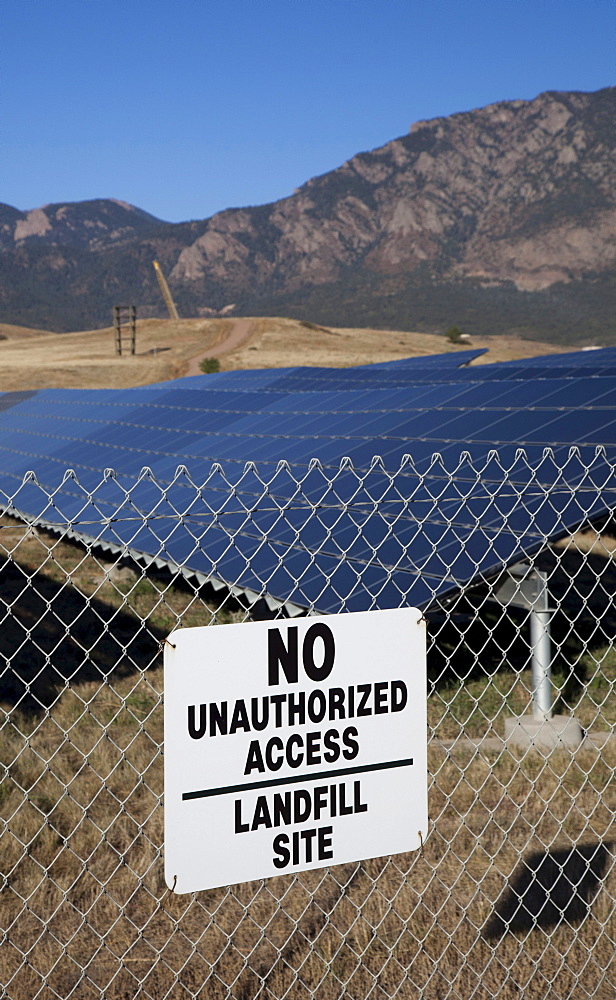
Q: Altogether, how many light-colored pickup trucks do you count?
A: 0